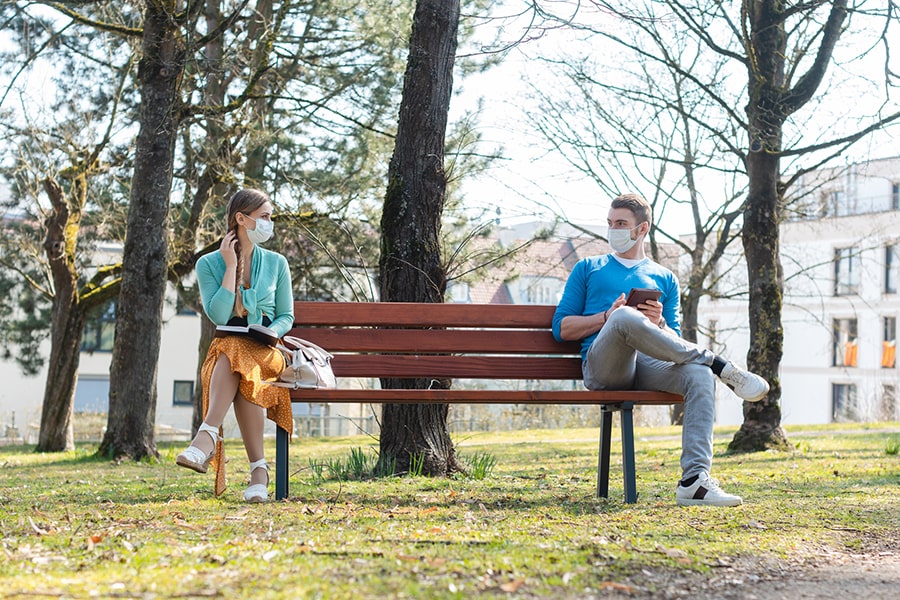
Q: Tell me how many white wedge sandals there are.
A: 2